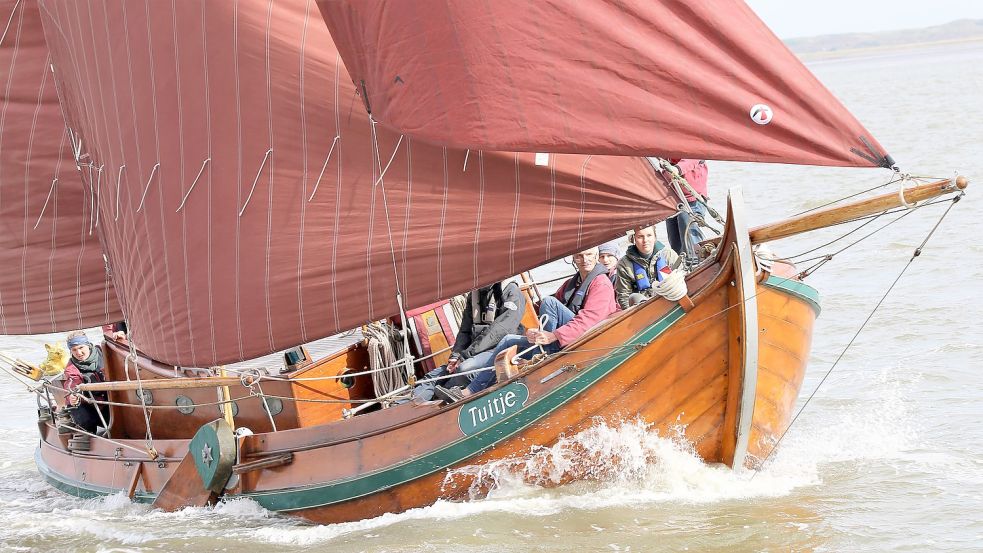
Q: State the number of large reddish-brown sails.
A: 3